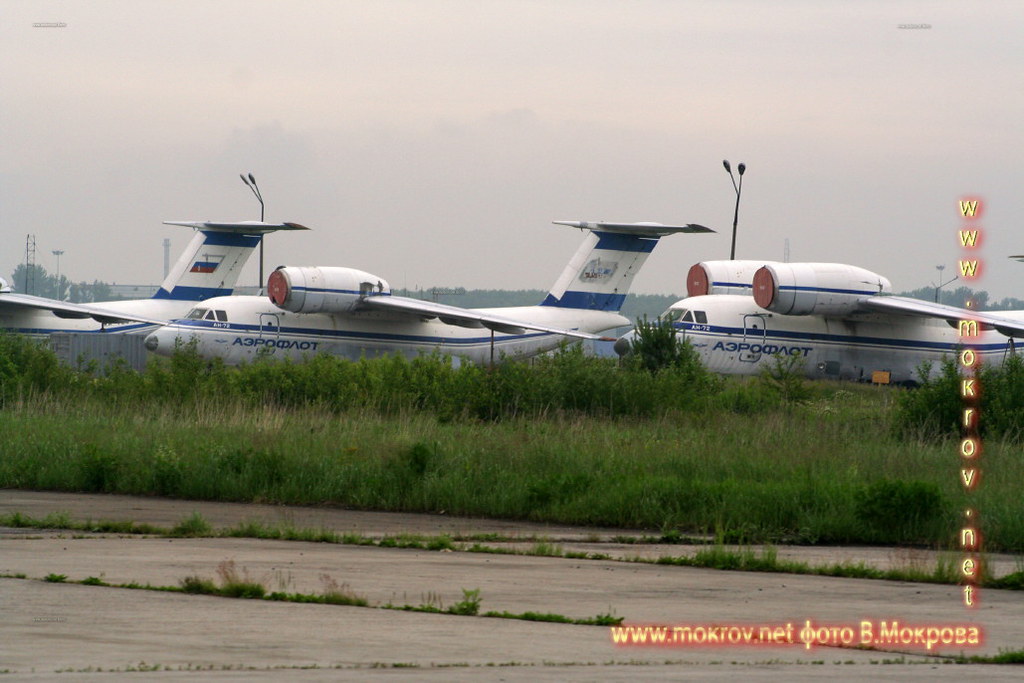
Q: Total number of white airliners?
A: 3